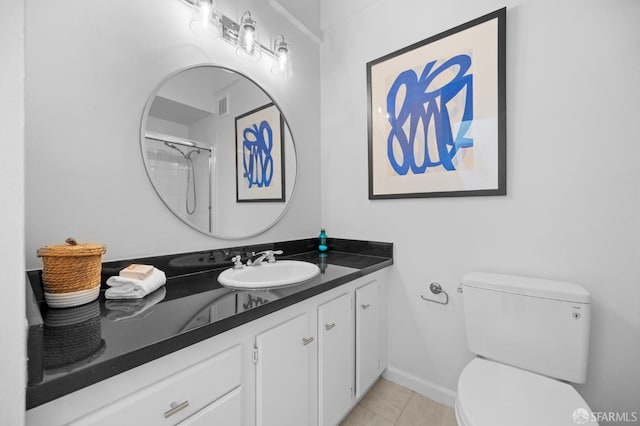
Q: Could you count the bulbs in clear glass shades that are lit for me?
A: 3